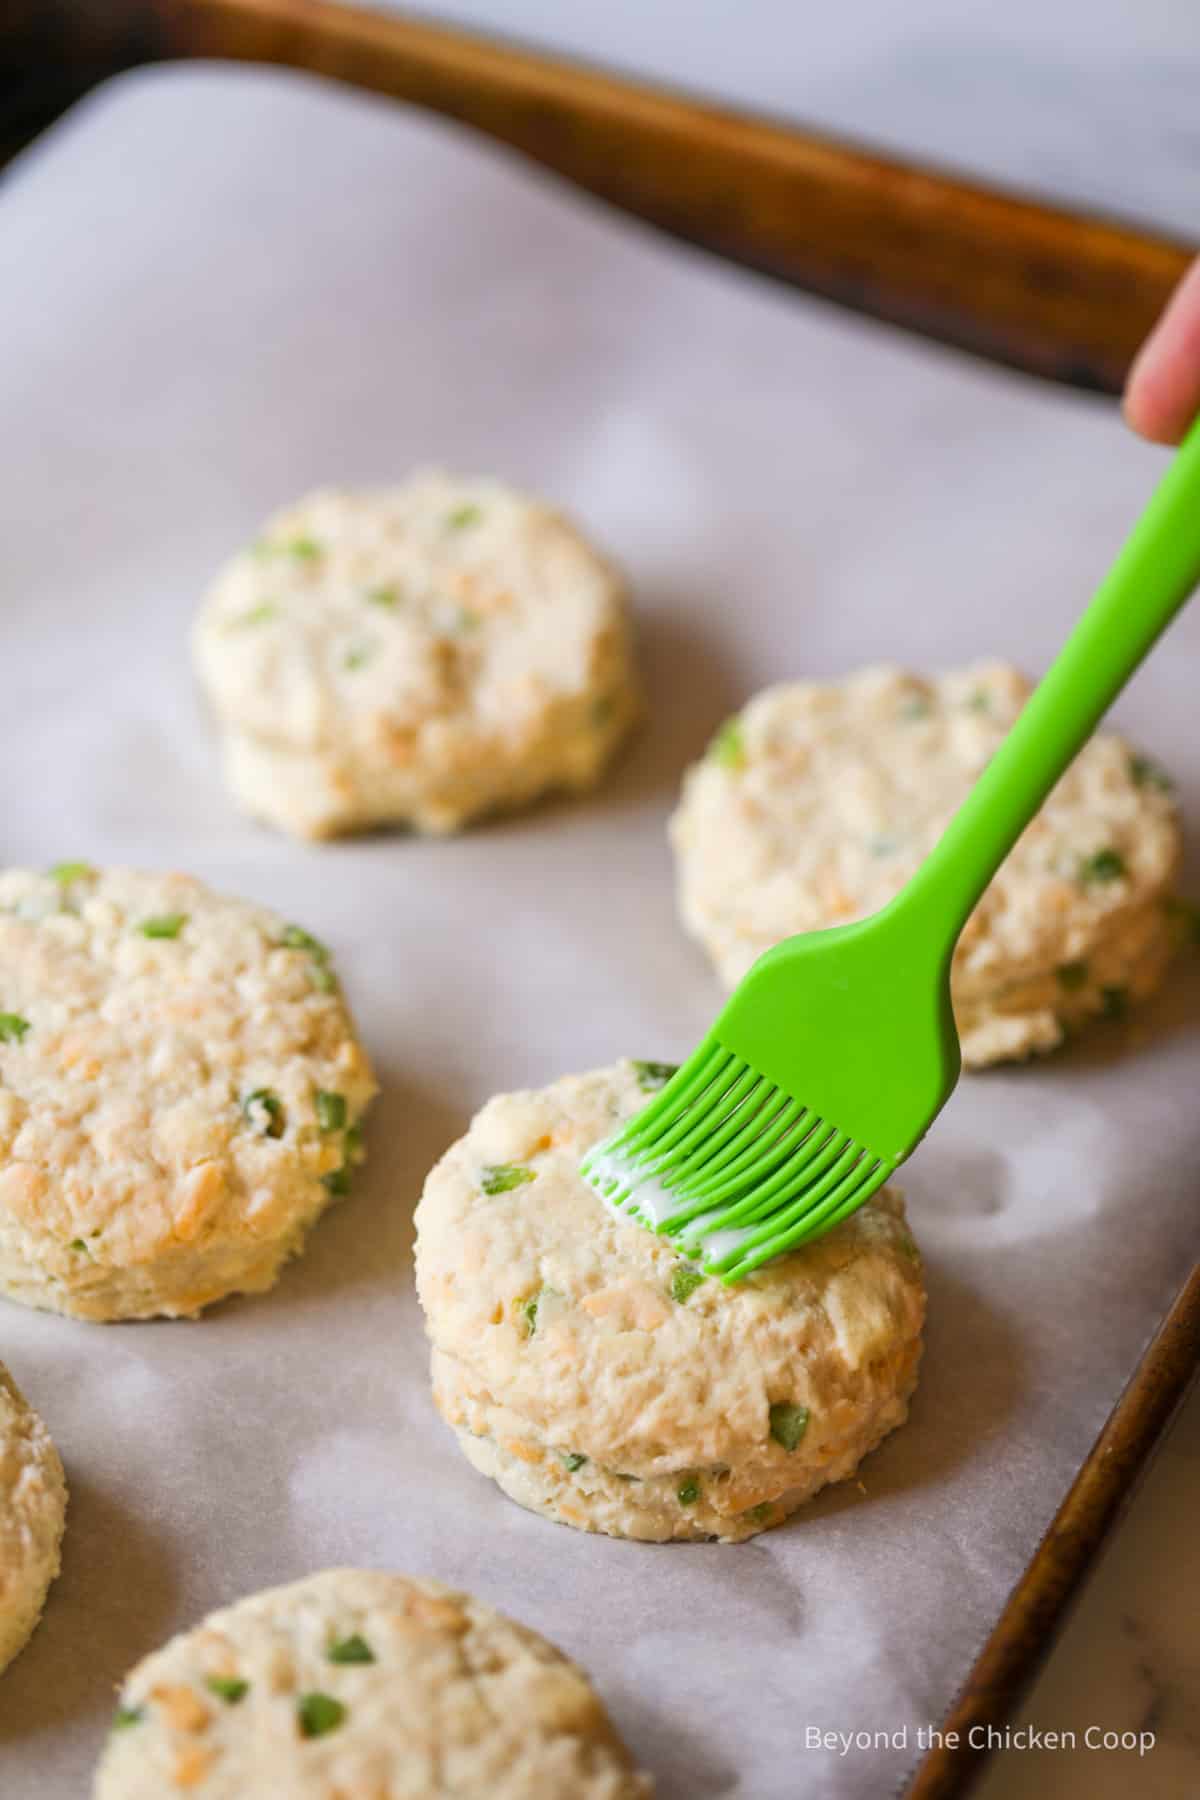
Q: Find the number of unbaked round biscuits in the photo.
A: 6